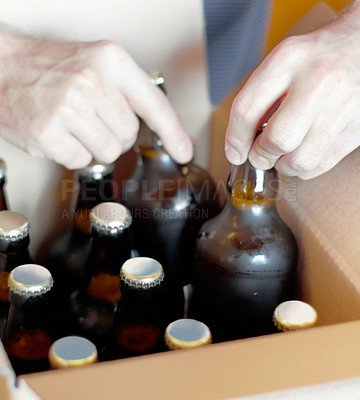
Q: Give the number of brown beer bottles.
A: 11